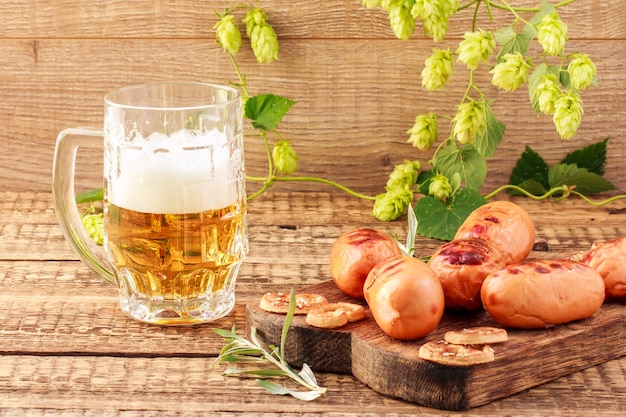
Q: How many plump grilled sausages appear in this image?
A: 6